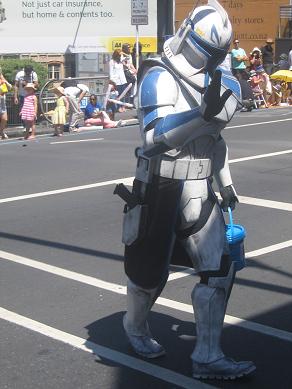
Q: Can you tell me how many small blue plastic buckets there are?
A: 1